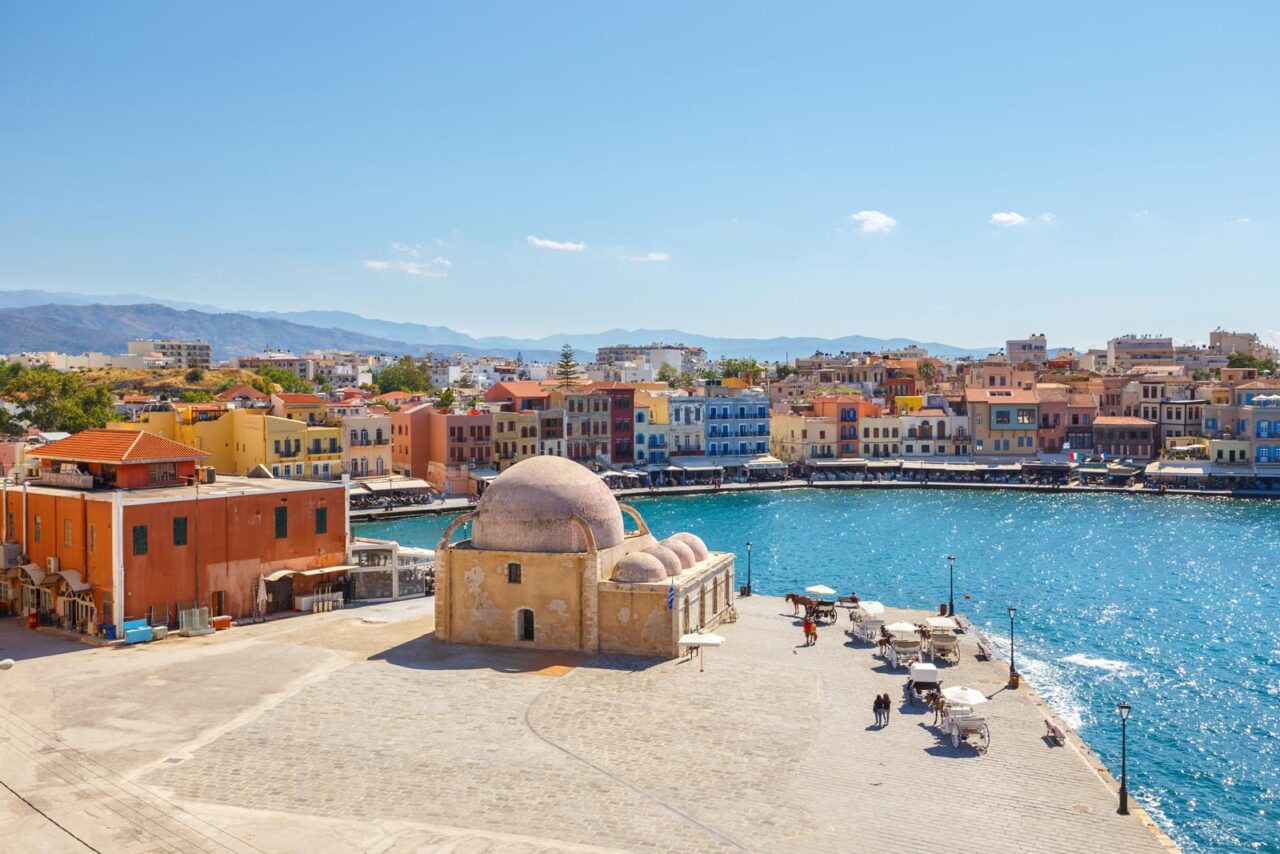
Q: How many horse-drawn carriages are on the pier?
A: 6